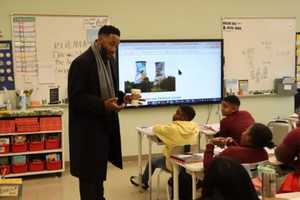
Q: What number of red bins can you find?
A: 11